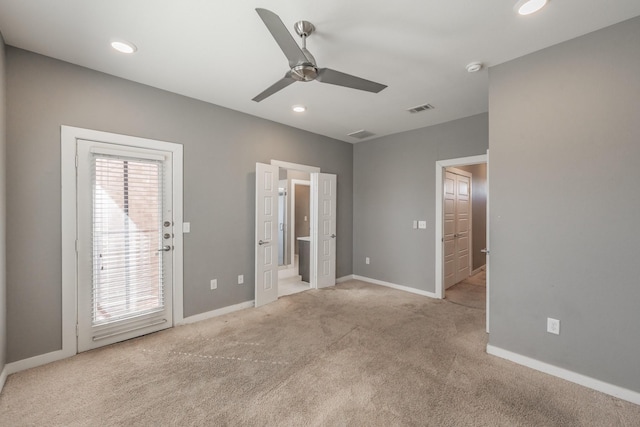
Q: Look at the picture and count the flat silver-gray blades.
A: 3